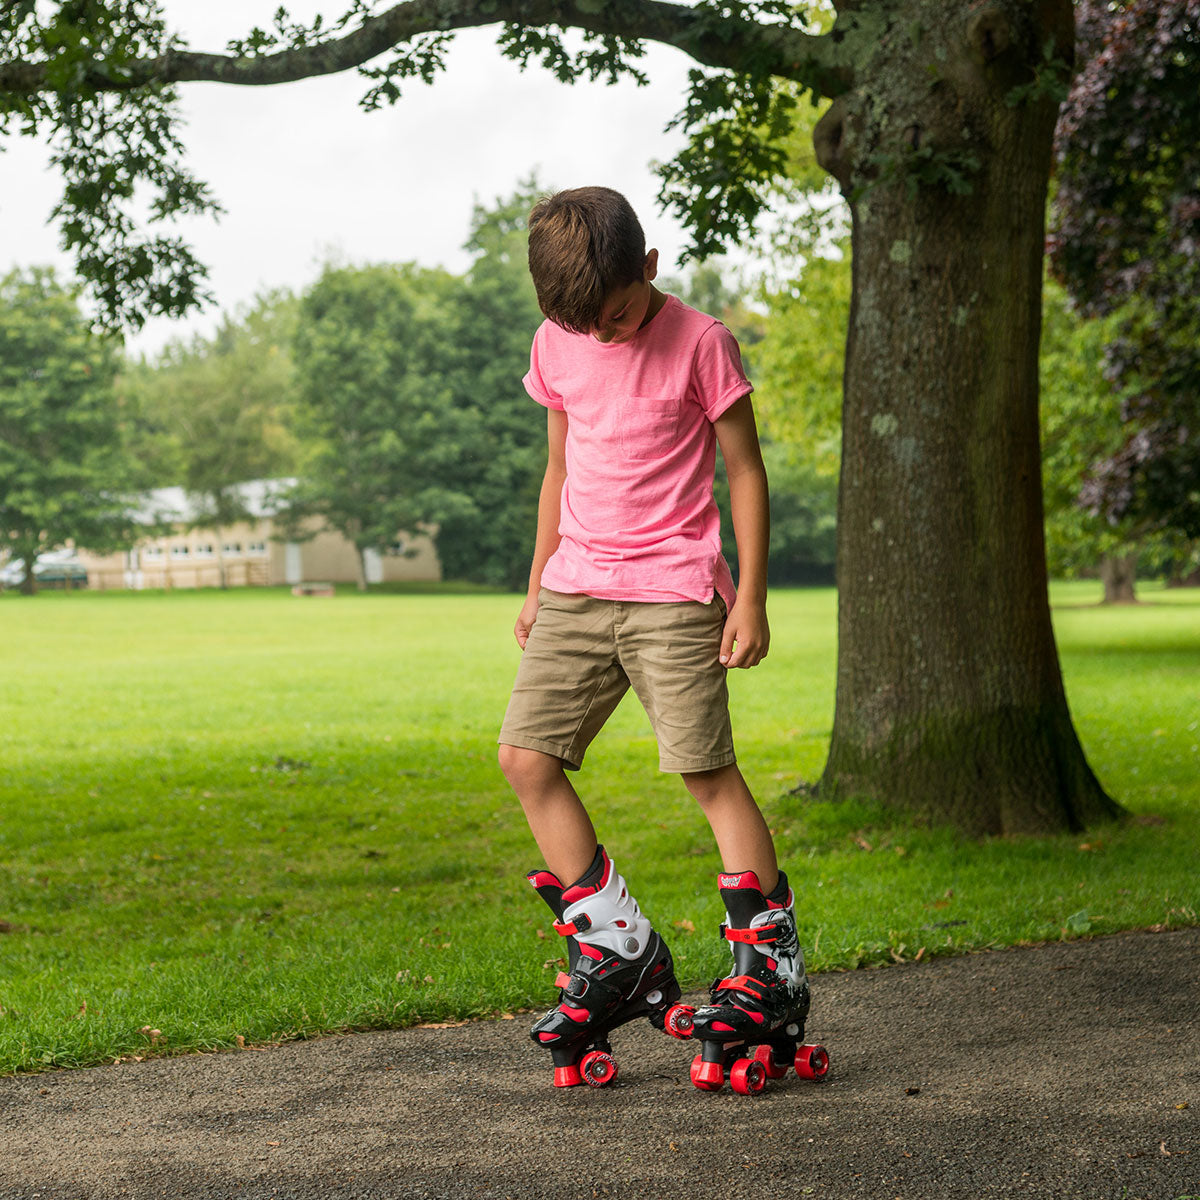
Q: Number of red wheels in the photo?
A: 6